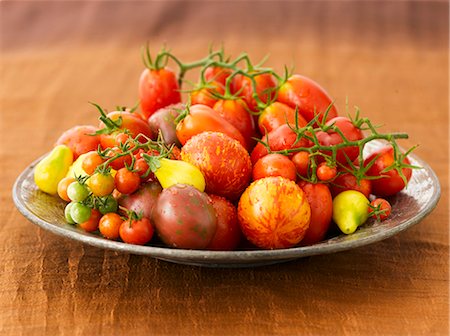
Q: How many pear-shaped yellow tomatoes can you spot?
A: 3